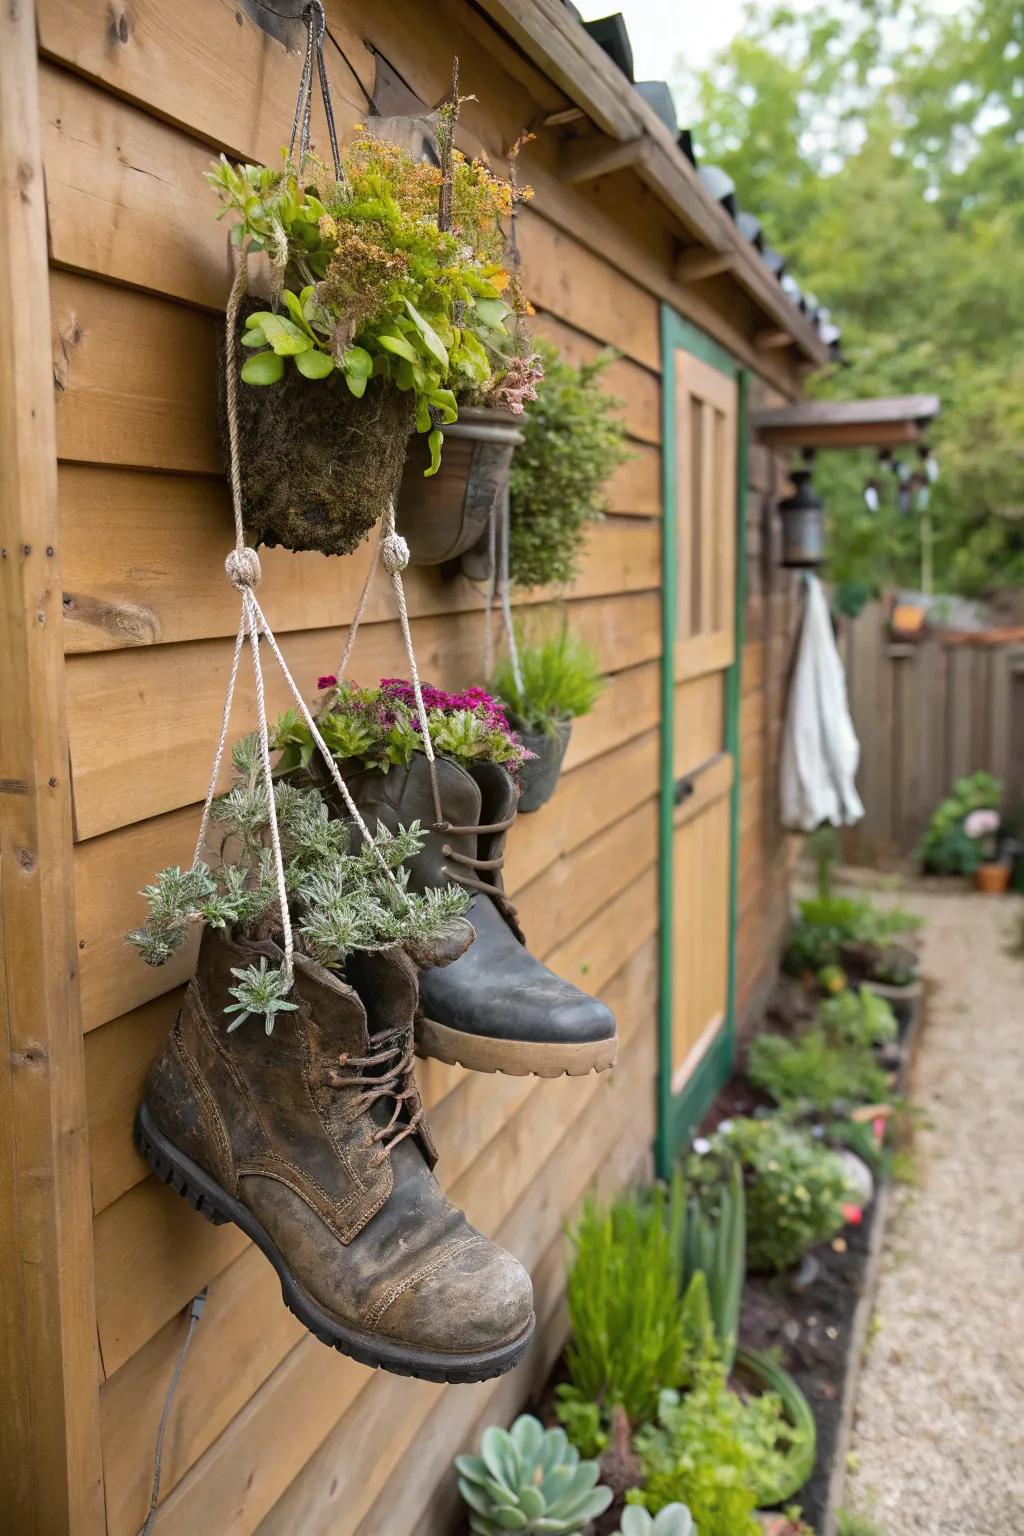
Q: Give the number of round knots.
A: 2